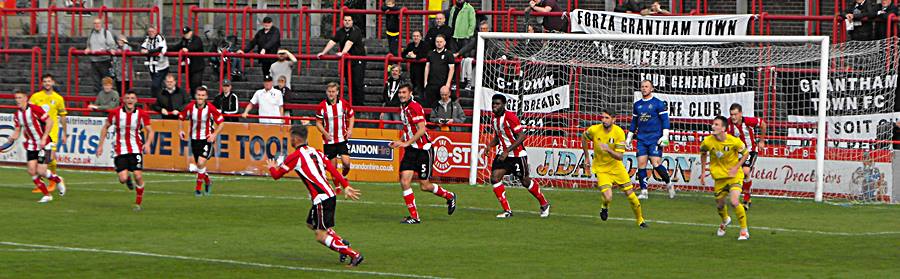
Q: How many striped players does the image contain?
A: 8